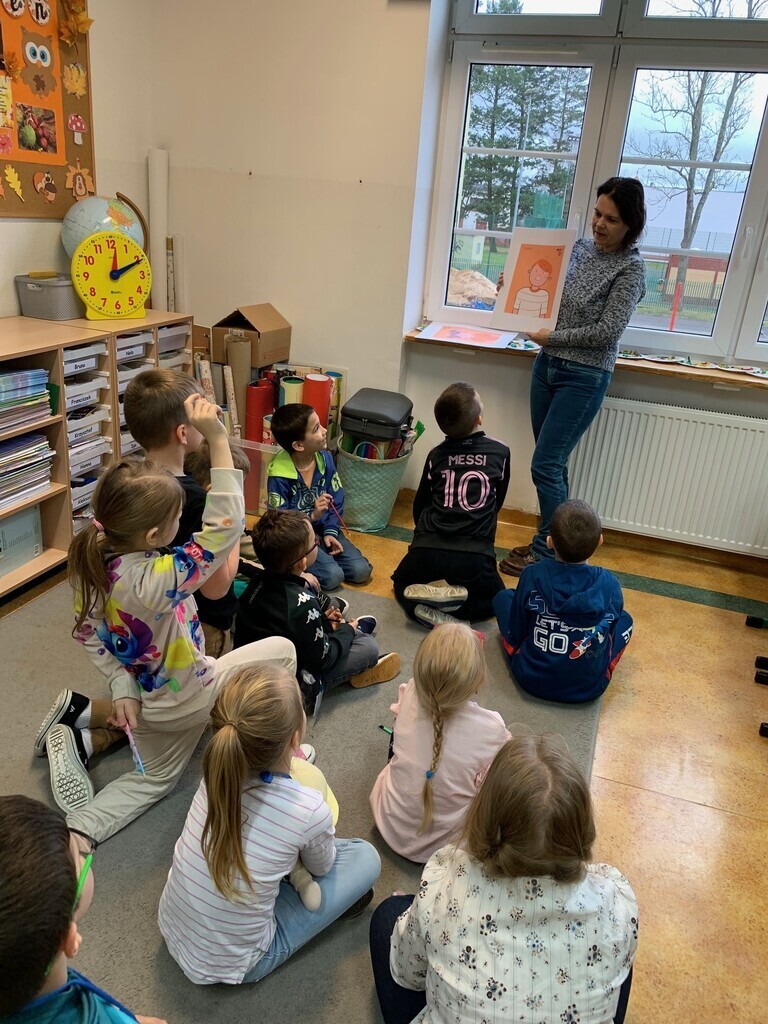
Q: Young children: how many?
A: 11